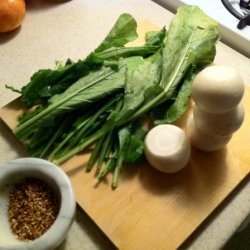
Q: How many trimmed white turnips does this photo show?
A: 4